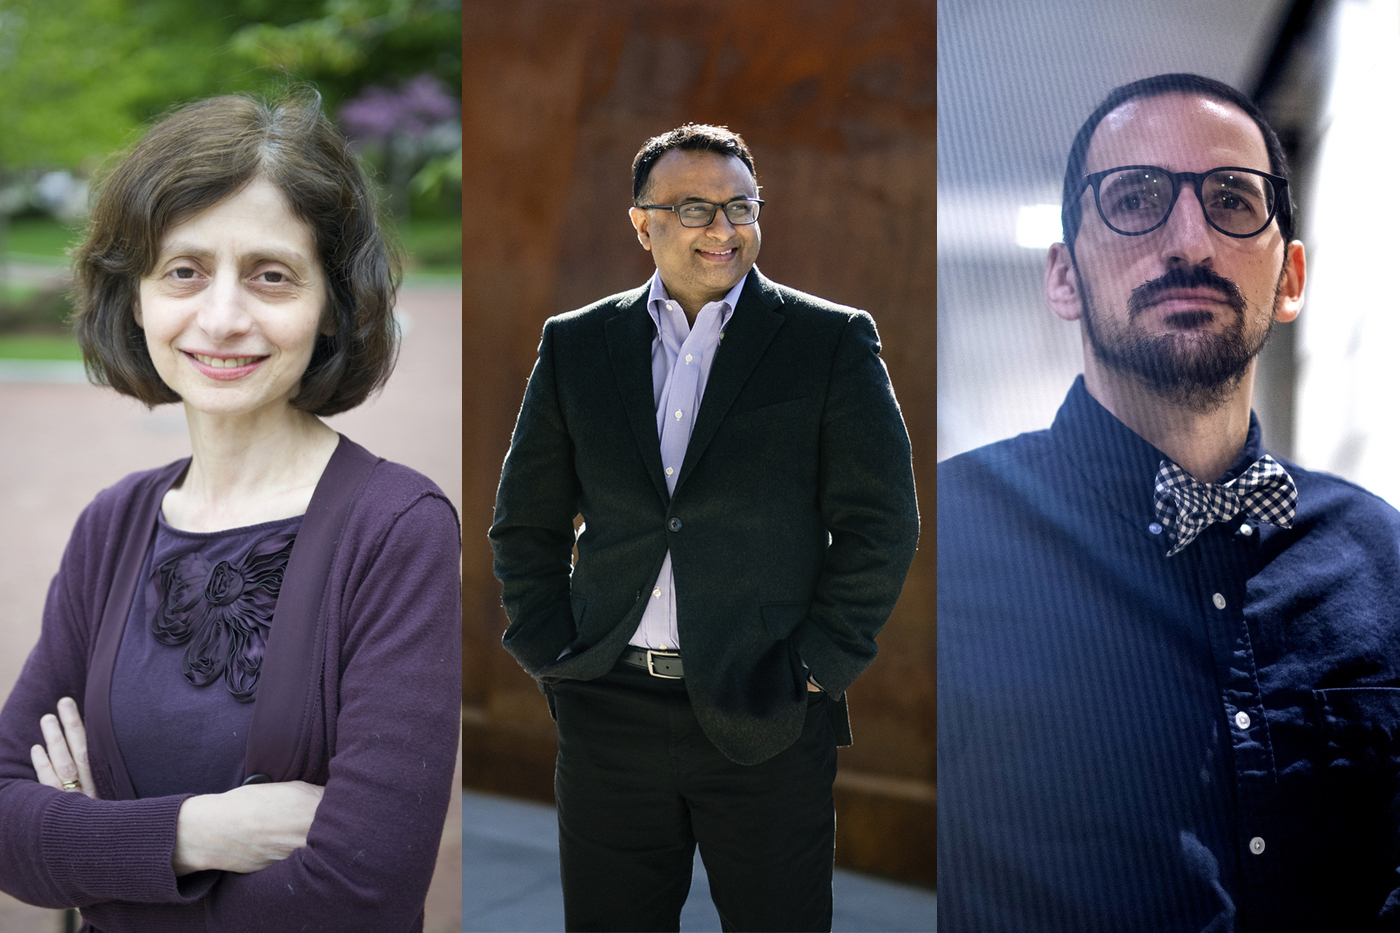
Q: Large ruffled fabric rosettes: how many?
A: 1